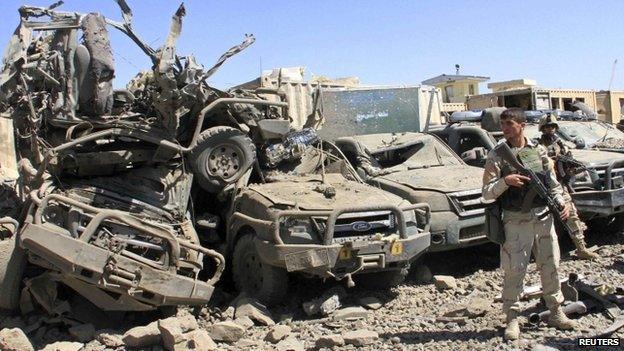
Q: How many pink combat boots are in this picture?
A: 0